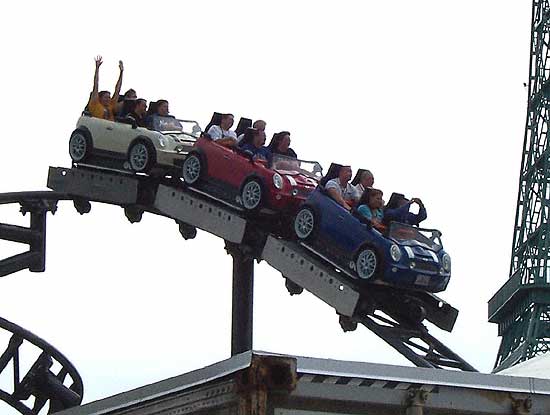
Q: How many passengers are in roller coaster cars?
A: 12